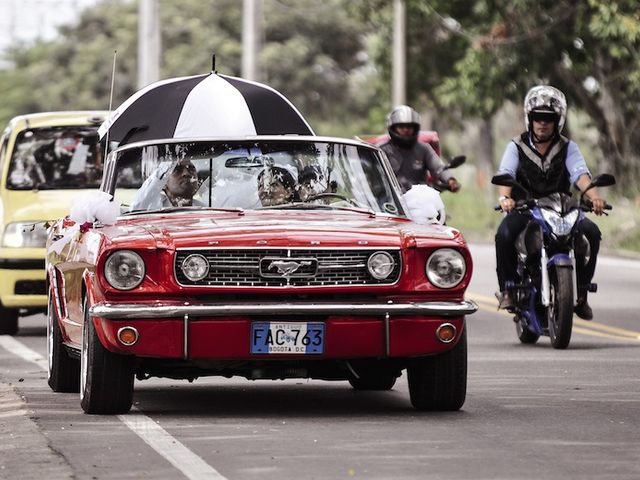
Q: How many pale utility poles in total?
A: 3